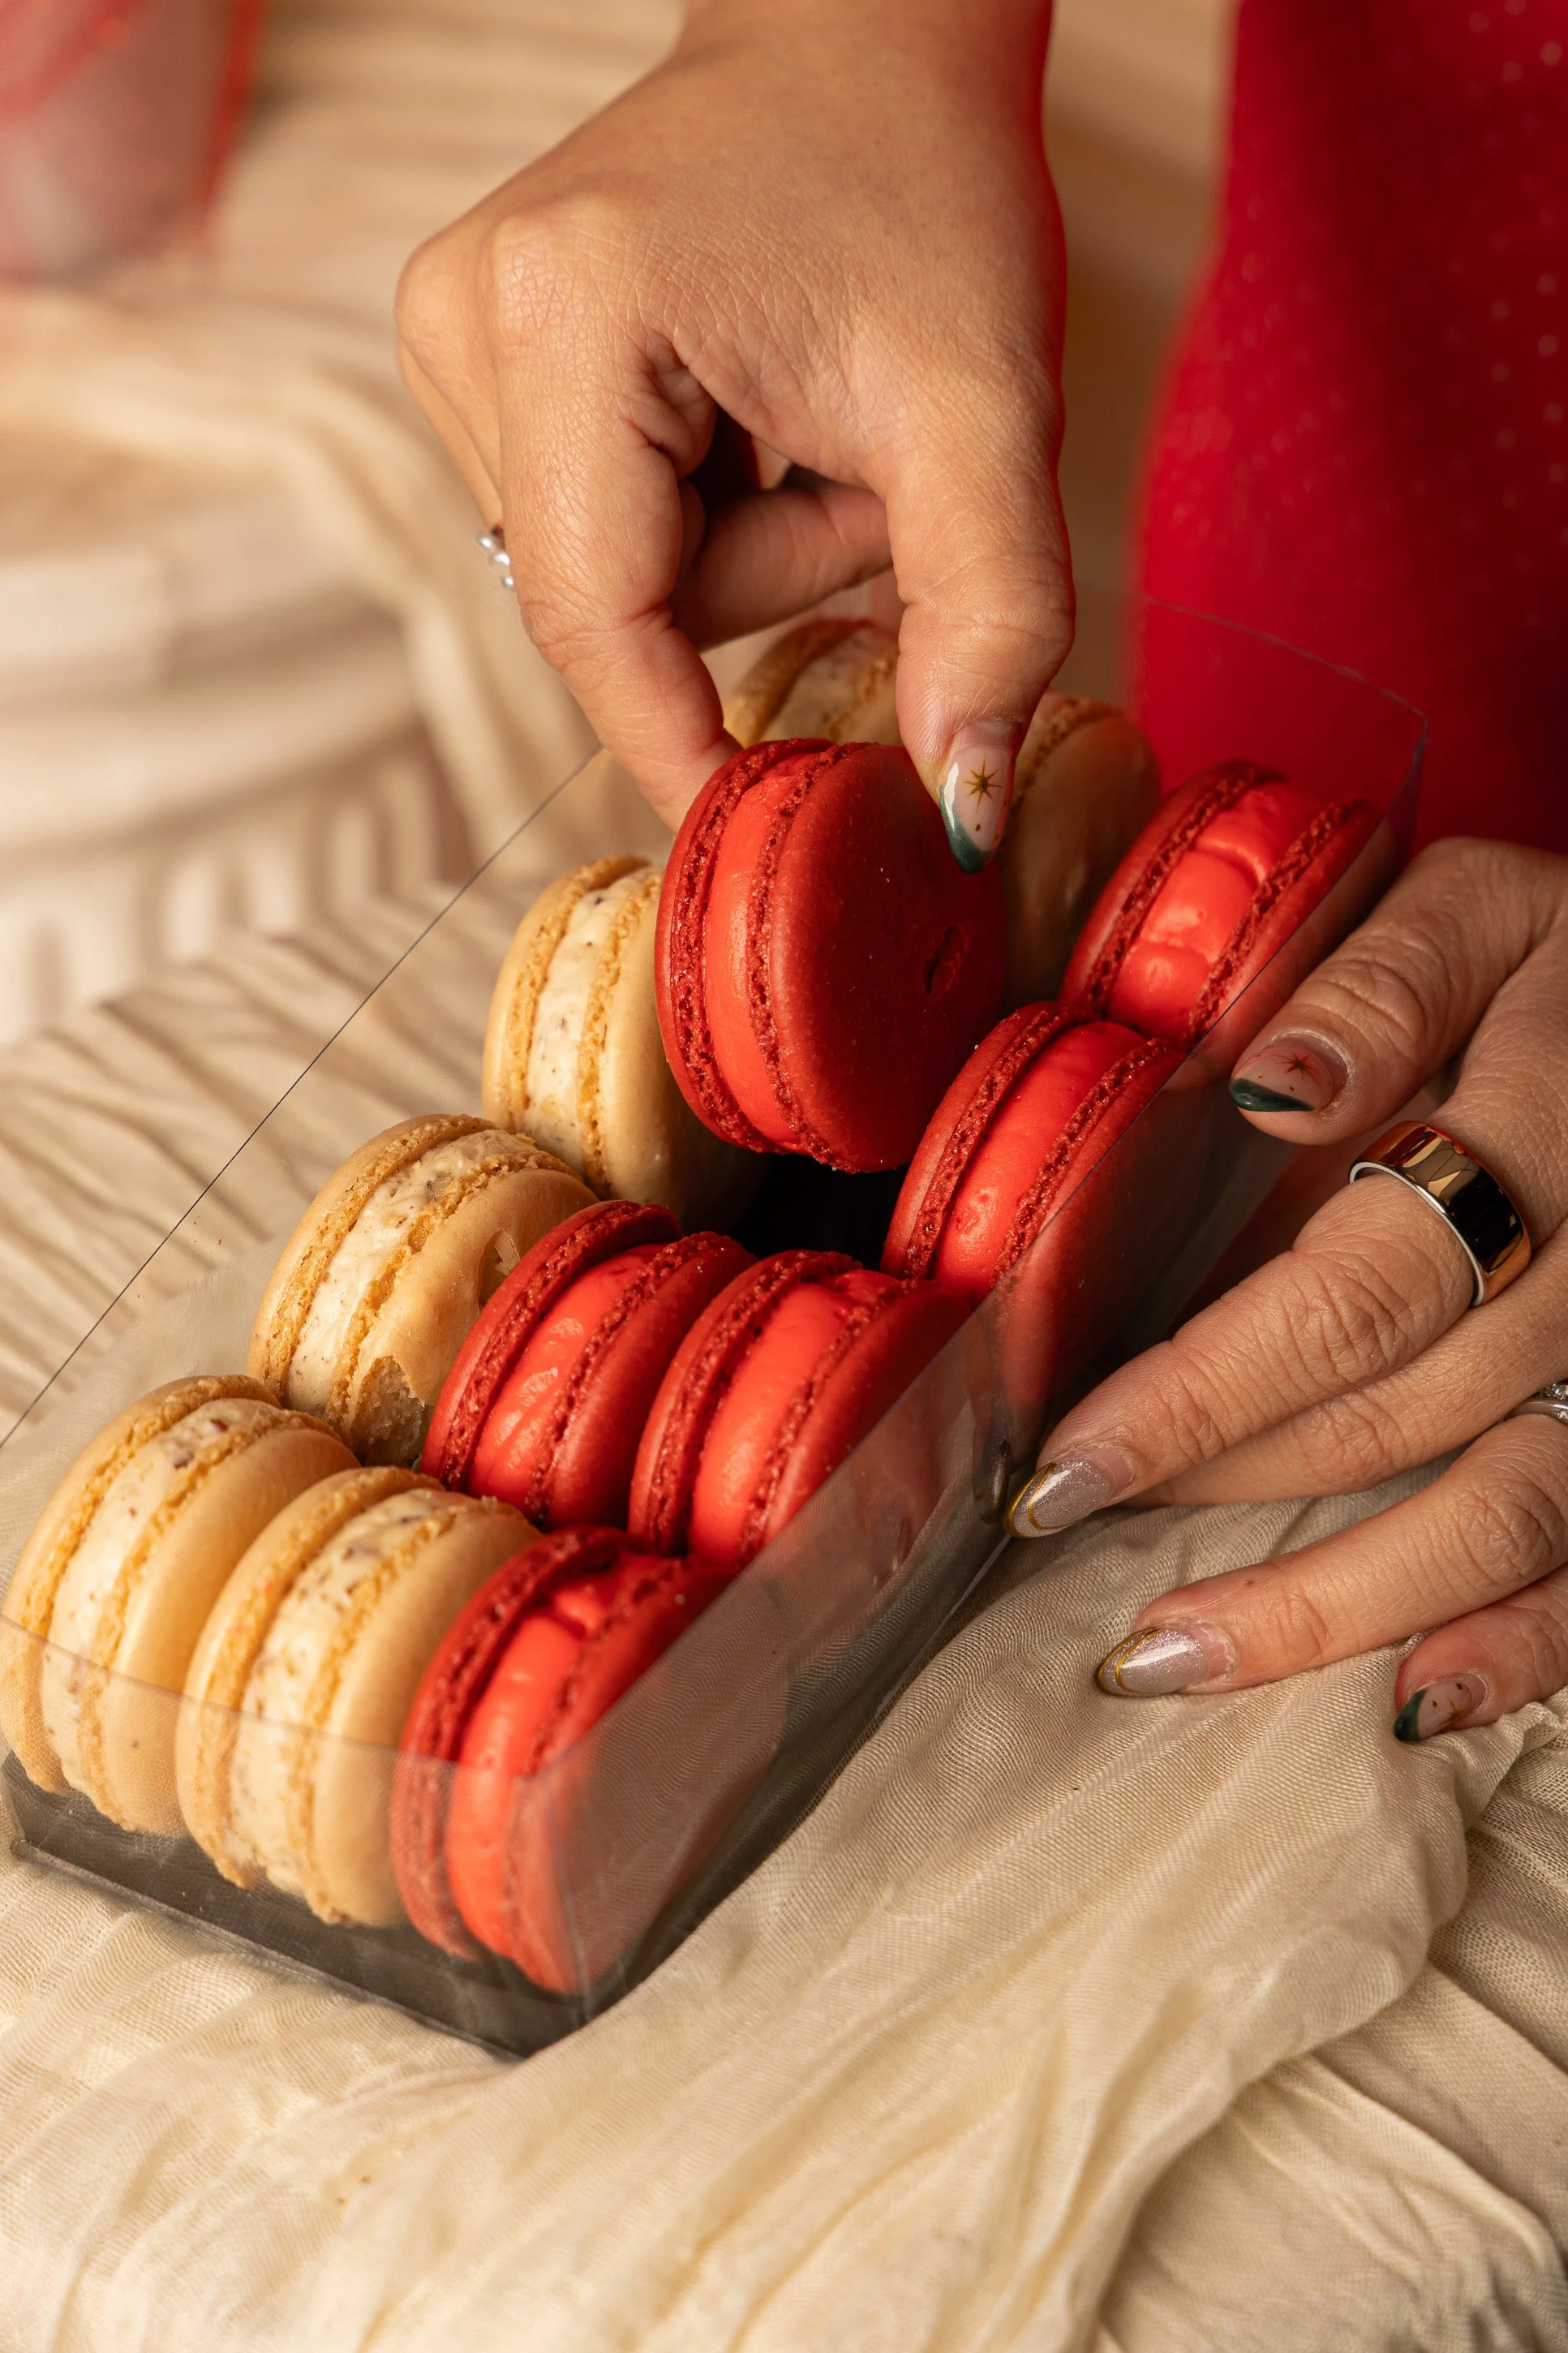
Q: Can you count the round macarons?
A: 12